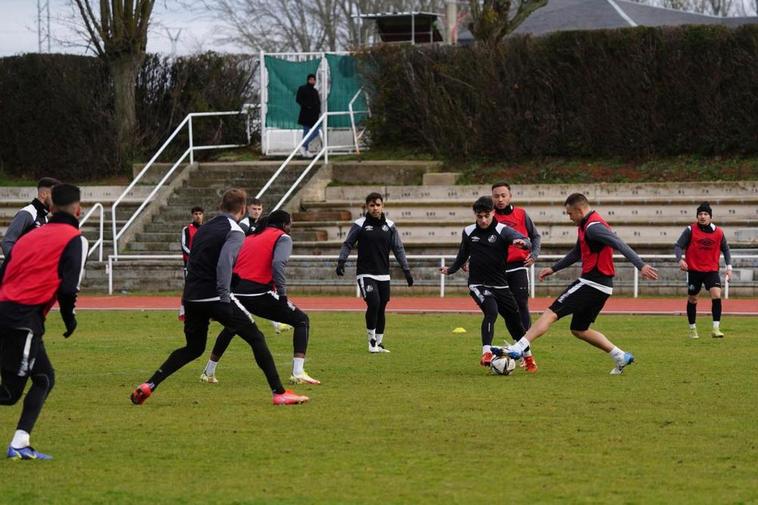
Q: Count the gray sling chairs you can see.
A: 0